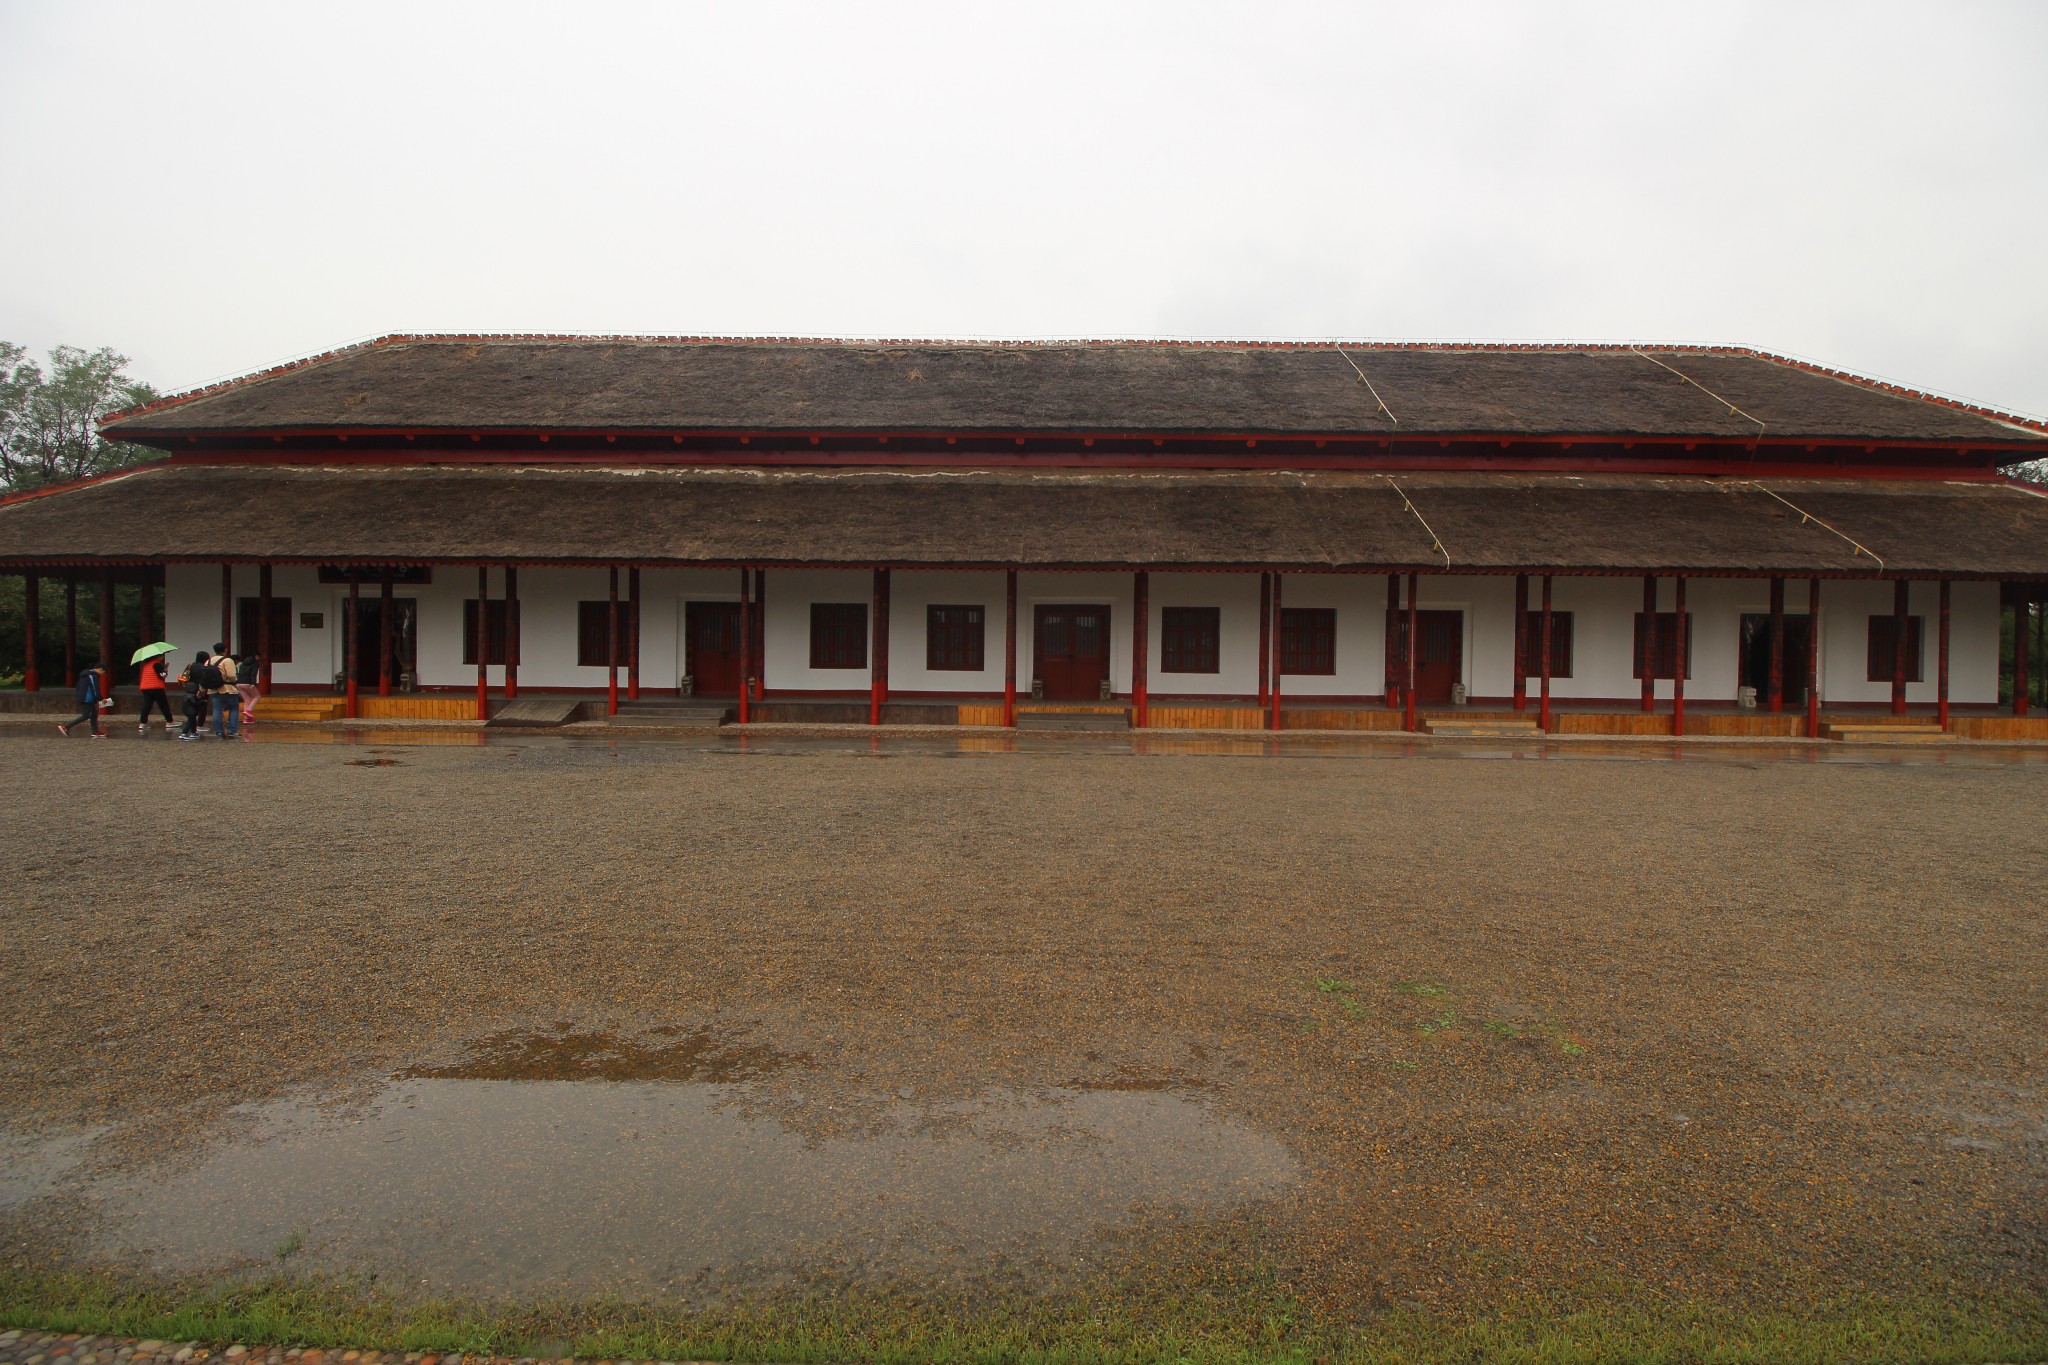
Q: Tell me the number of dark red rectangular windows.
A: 10